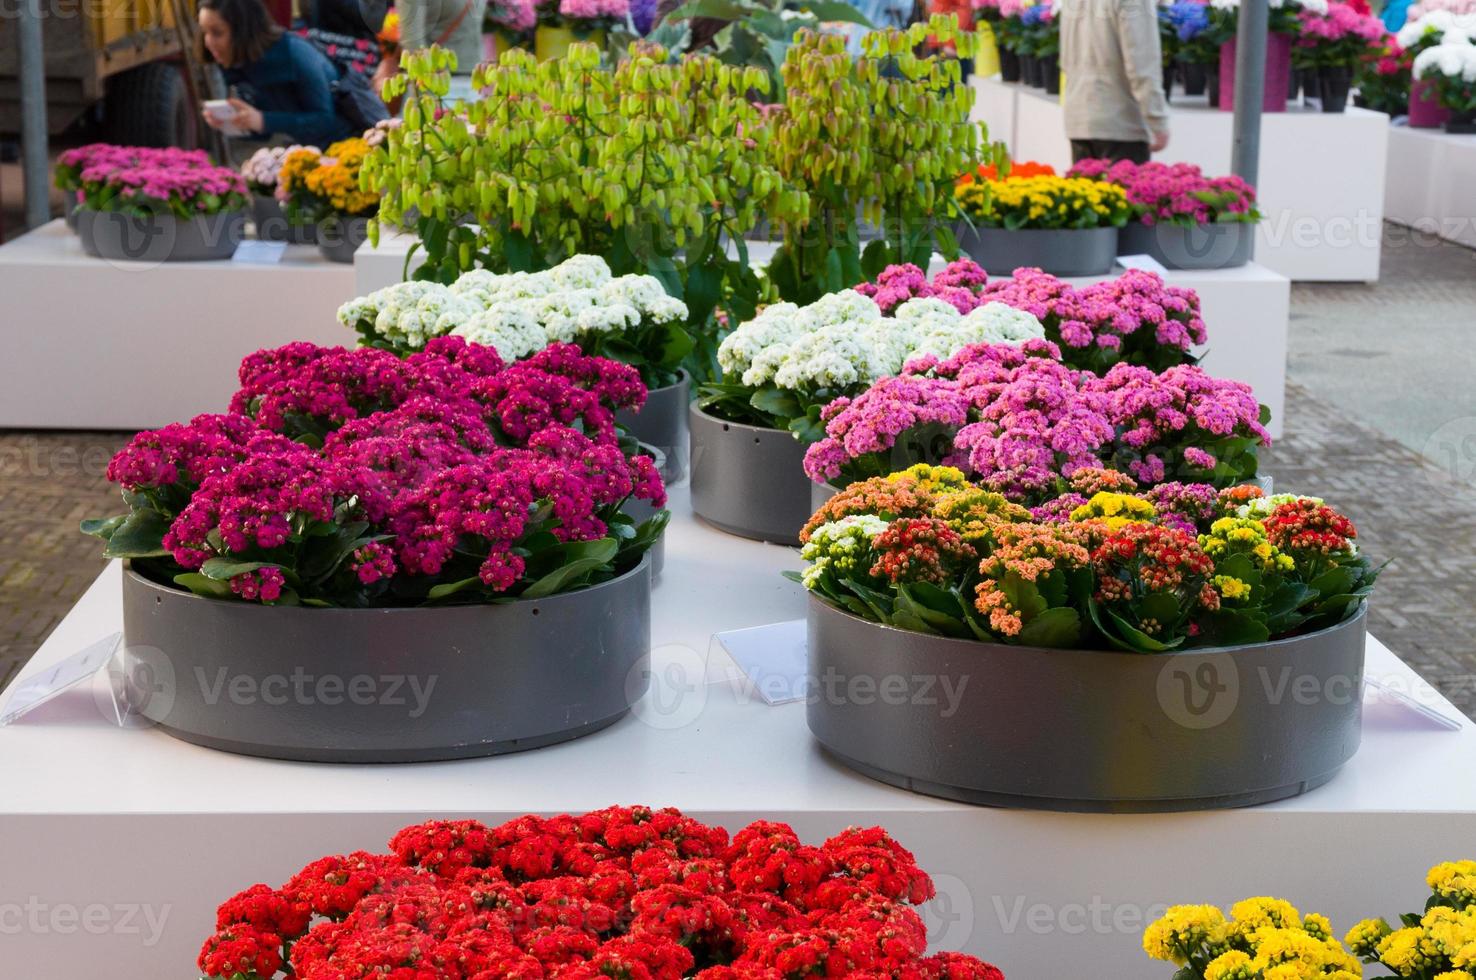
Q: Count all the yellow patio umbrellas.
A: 0